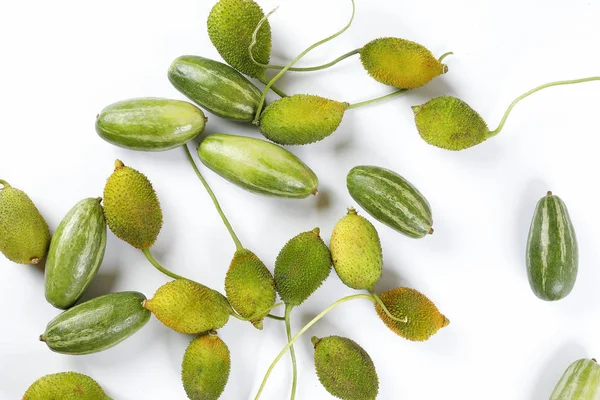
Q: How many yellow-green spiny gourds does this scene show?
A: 14